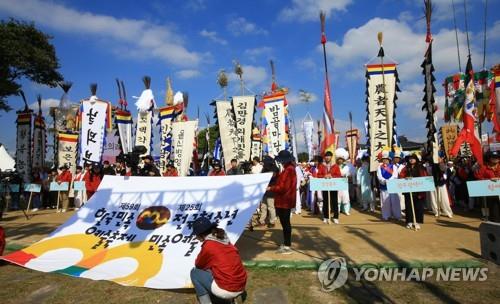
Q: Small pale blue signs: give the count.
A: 7